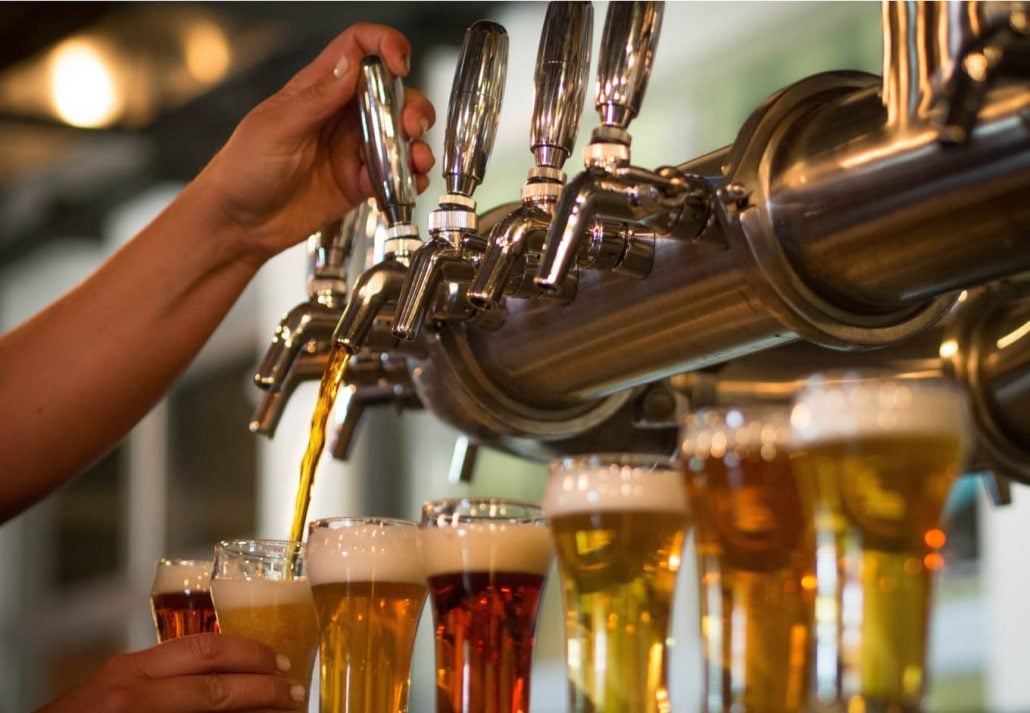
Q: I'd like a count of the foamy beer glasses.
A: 7